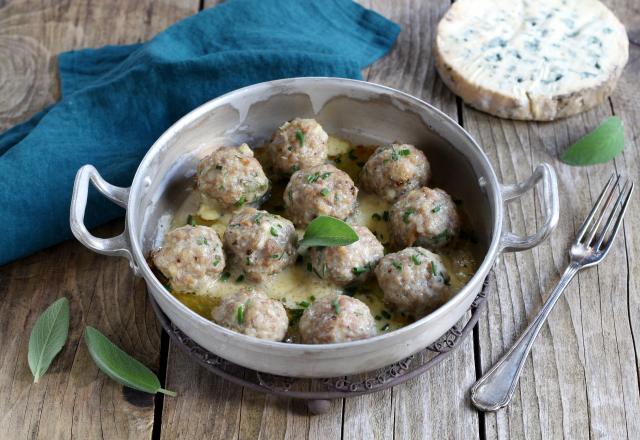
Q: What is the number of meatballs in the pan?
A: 11